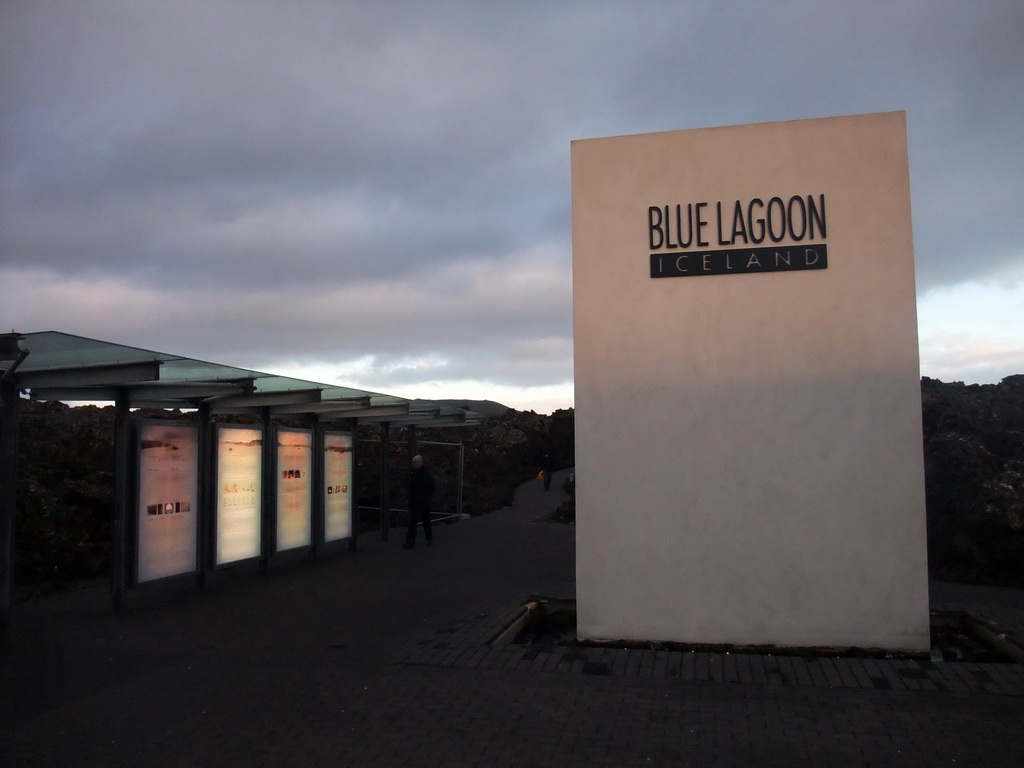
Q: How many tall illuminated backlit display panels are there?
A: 4